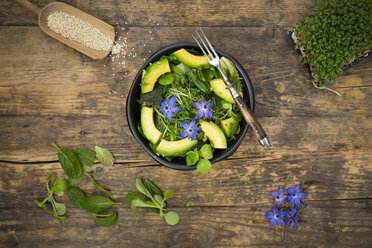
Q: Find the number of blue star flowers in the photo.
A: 7